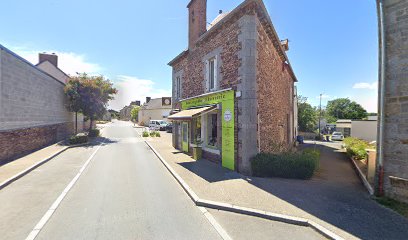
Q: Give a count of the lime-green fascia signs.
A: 1